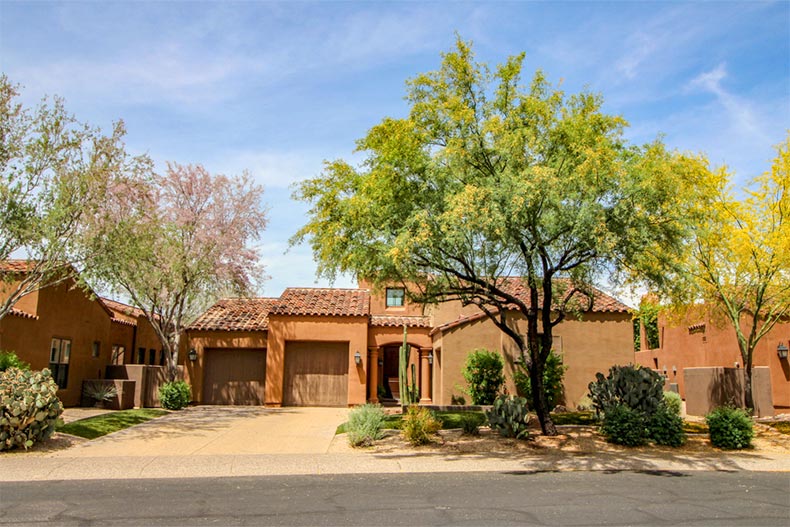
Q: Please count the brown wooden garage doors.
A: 2